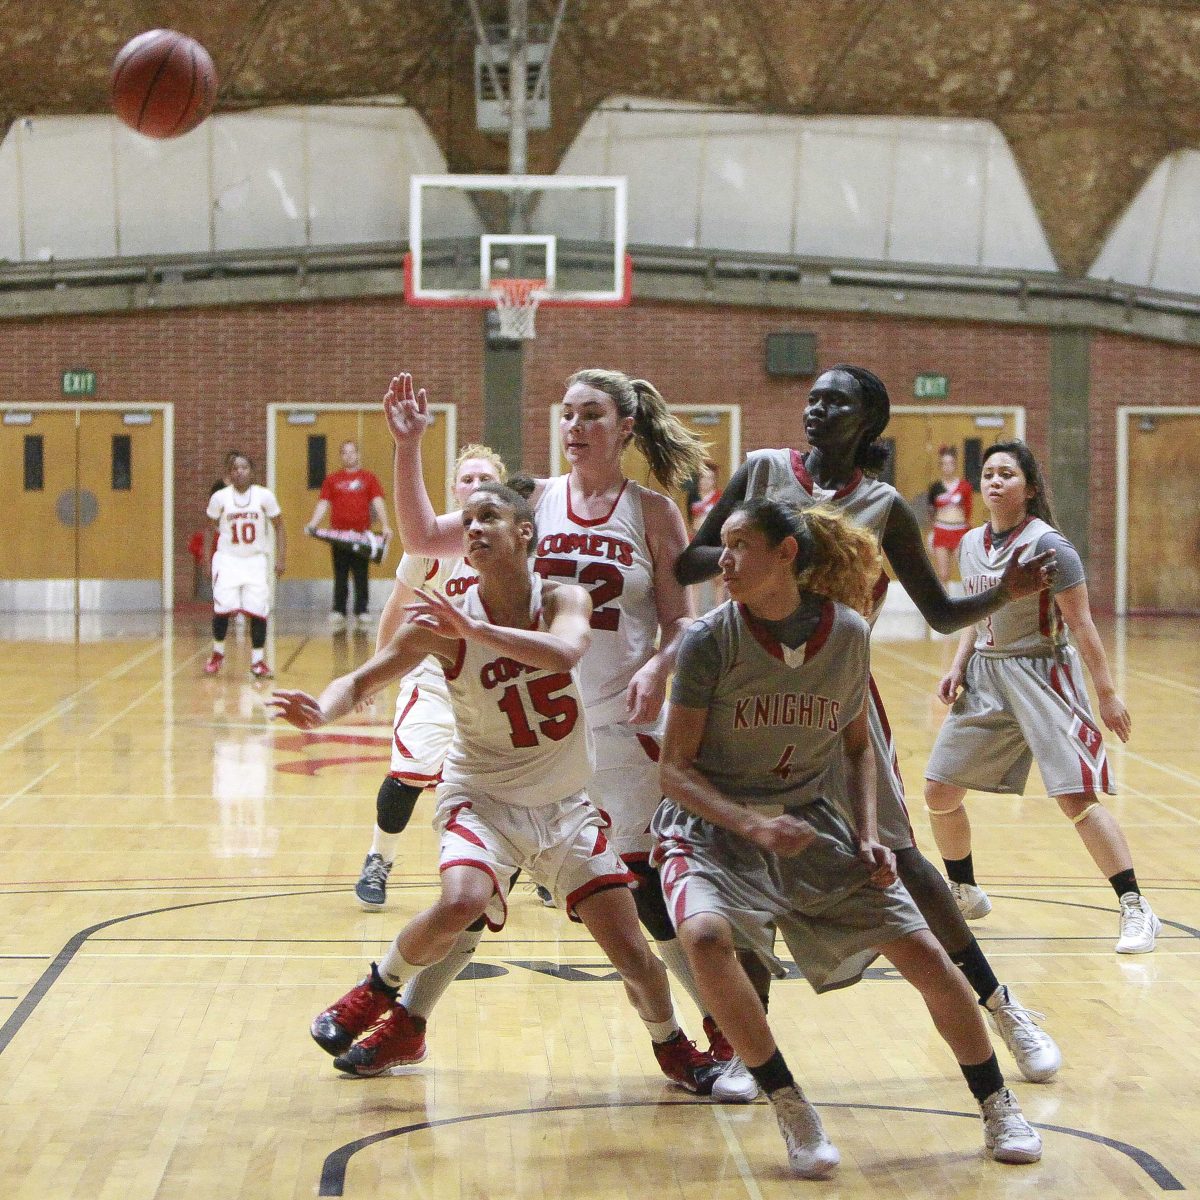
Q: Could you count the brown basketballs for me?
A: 1